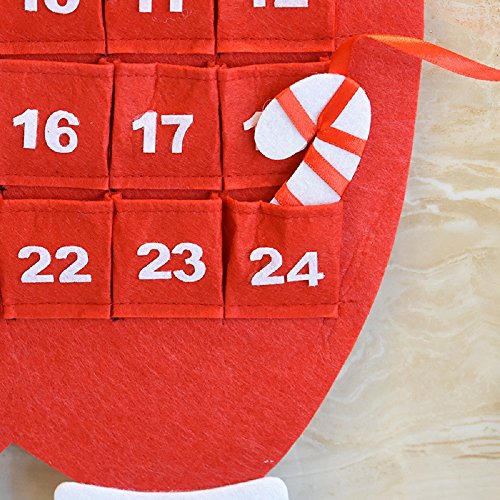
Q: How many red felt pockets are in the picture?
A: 9